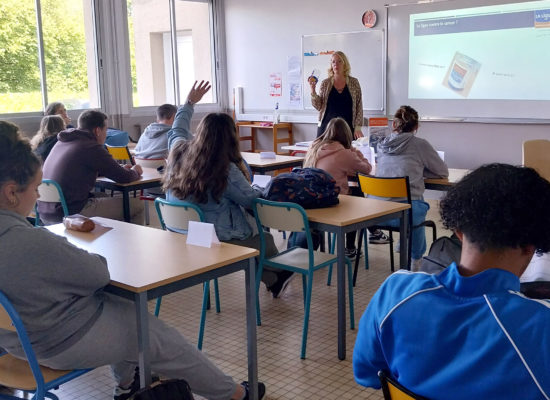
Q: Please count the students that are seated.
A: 9